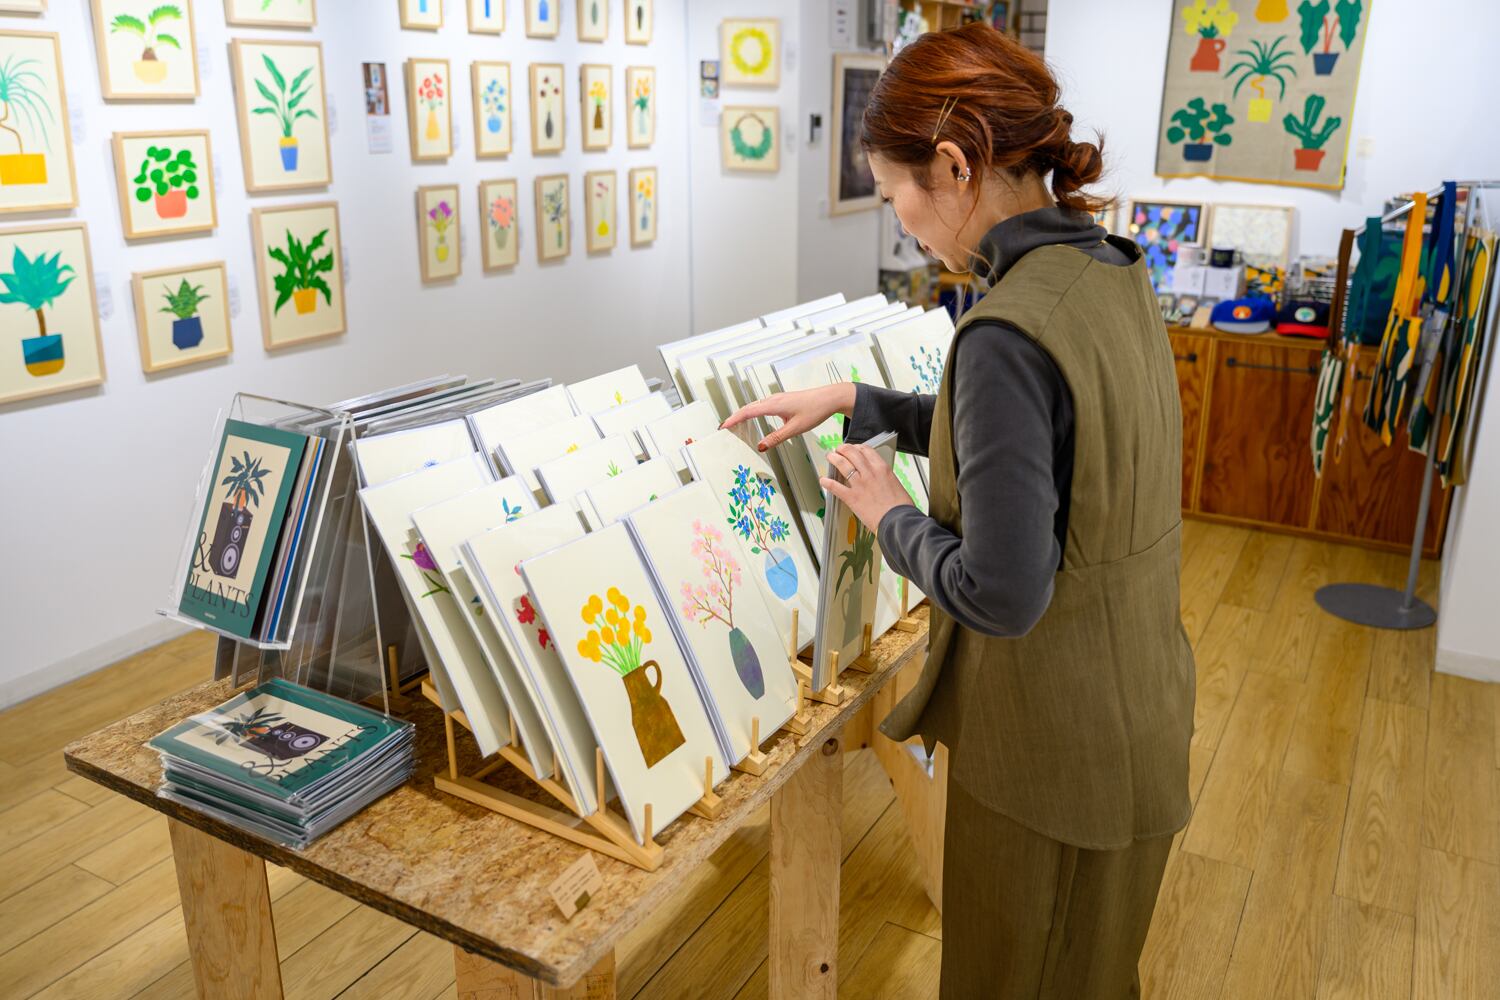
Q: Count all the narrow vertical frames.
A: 15